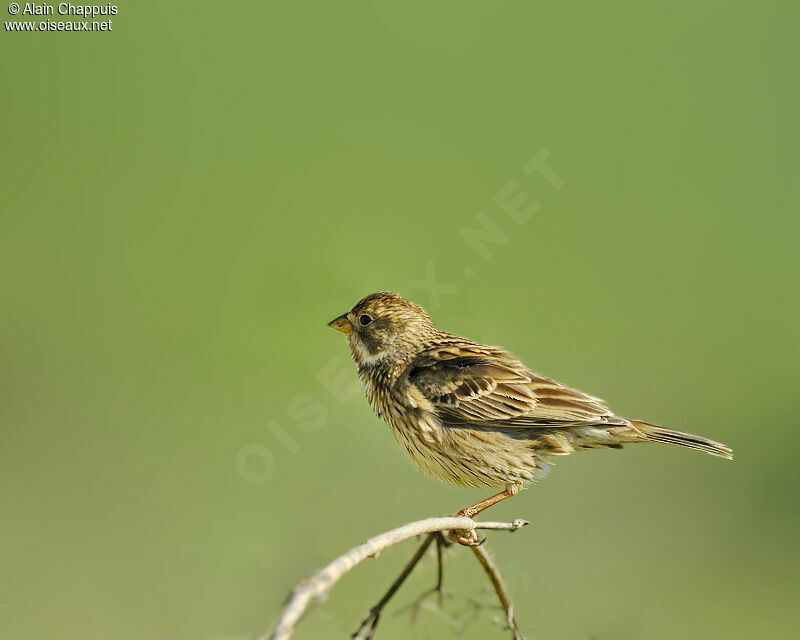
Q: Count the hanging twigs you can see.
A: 3